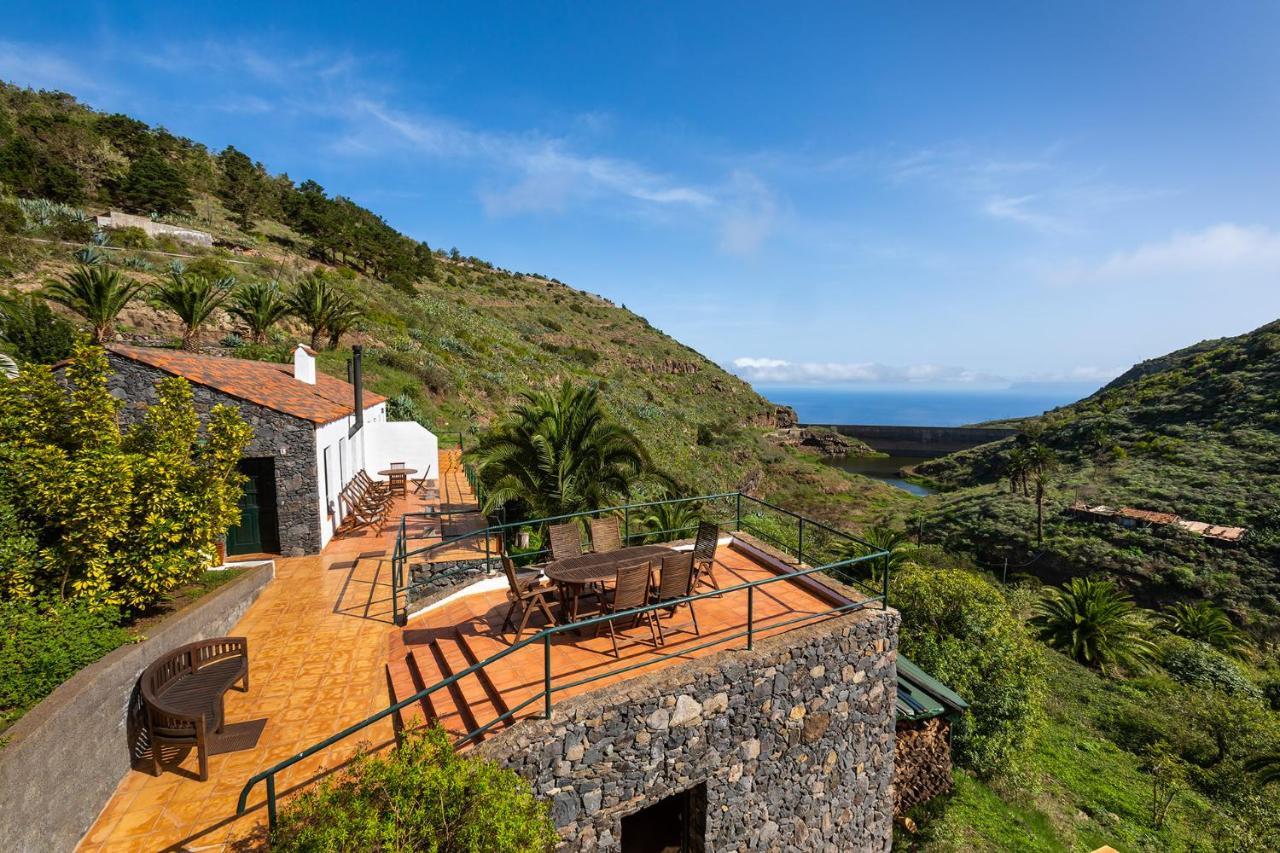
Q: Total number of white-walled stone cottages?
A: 1